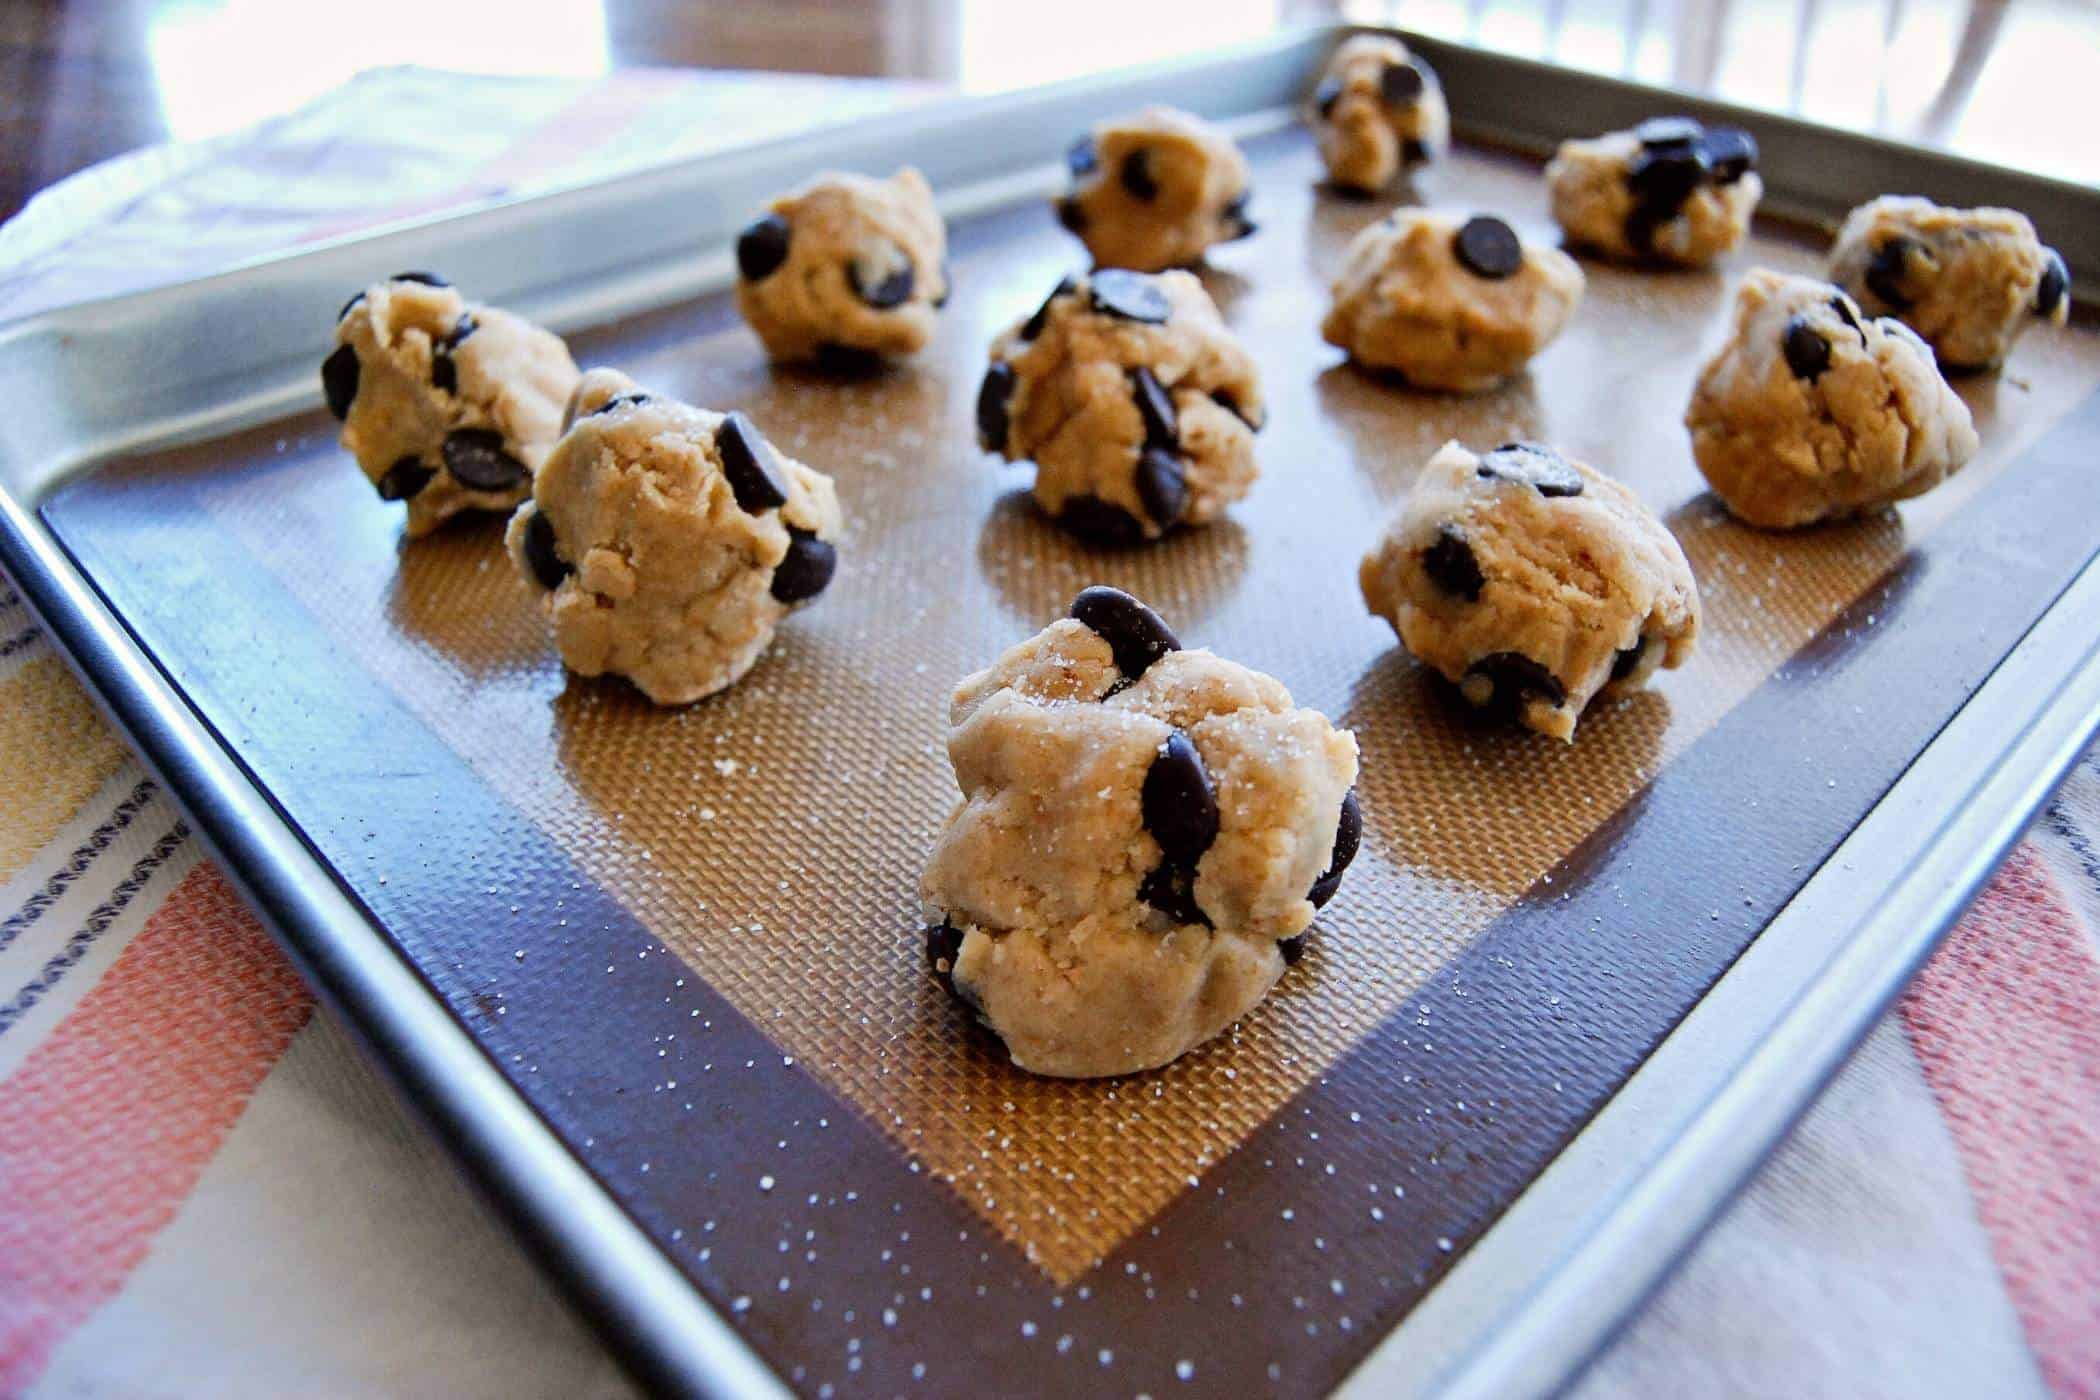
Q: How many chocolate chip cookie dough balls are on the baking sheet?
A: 12